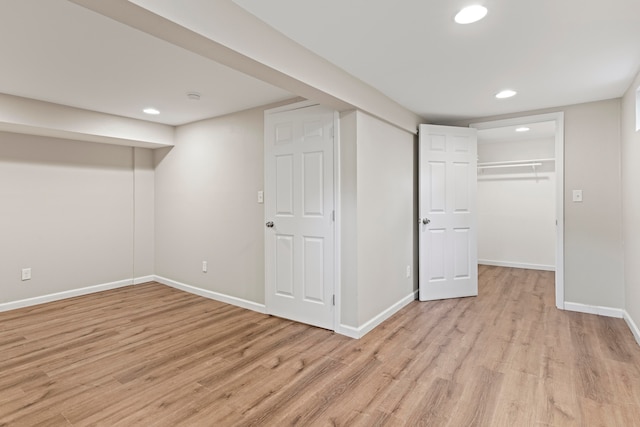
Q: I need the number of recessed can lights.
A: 4